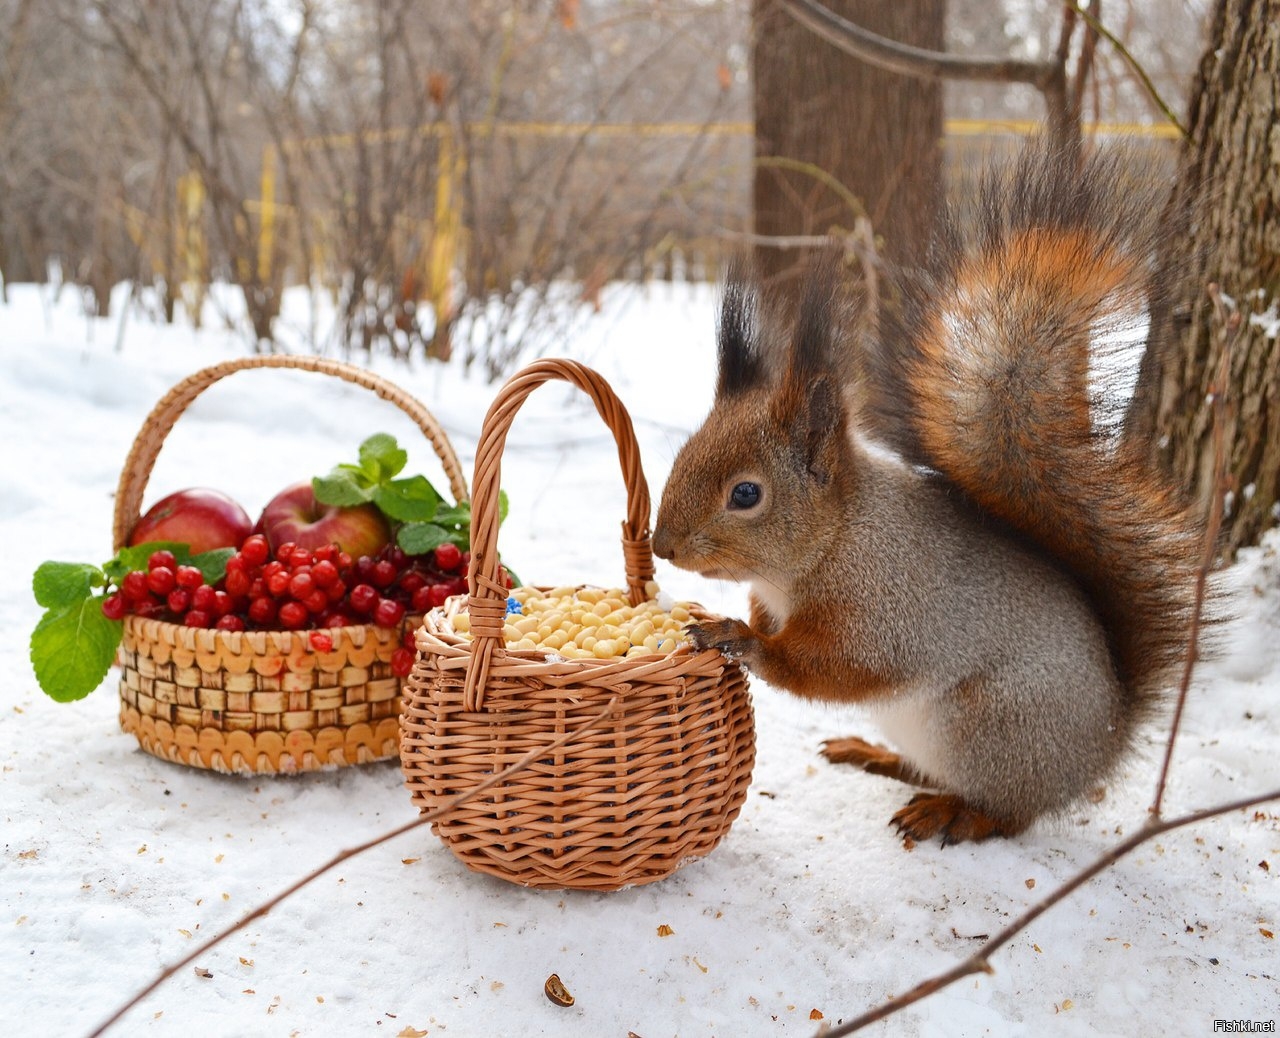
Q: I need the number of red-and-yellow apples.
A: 2